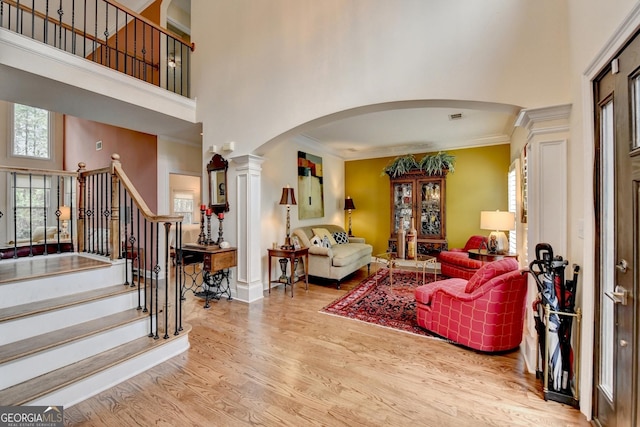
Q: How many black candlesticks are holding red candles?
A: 3